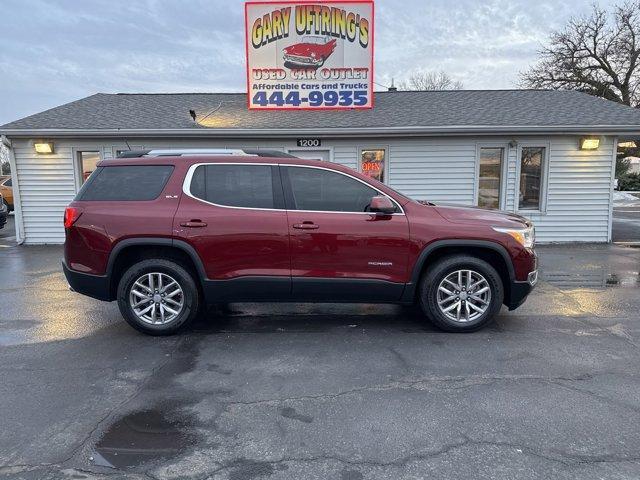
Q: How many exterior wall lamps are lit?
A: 2